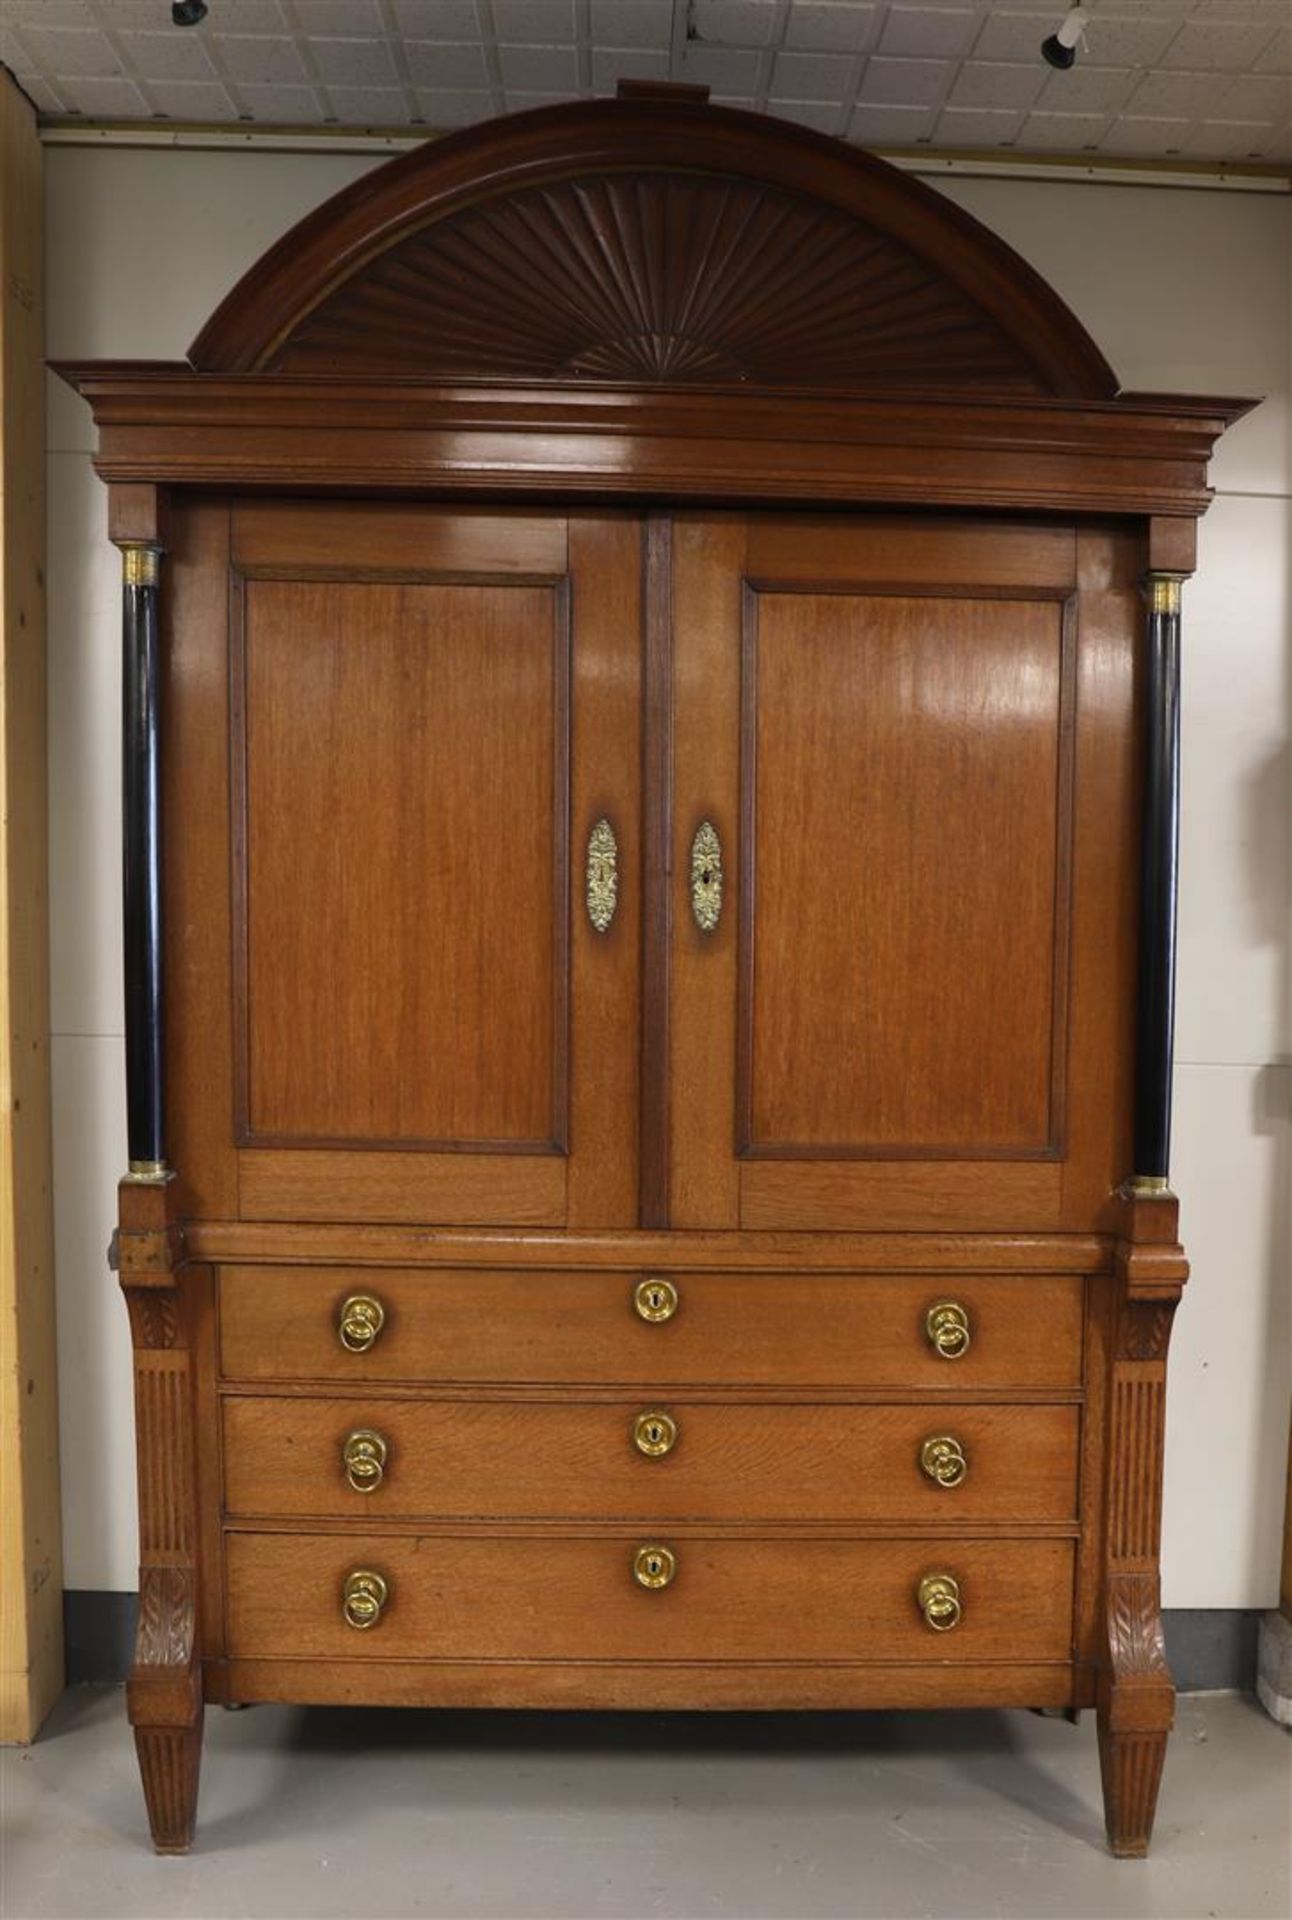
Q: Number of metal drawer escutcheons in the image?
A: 3